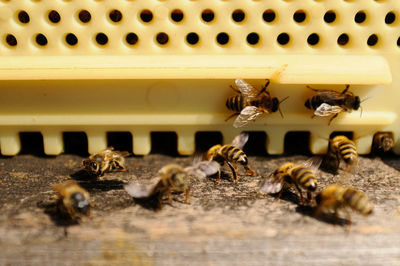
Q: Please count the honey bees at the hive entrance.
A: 10